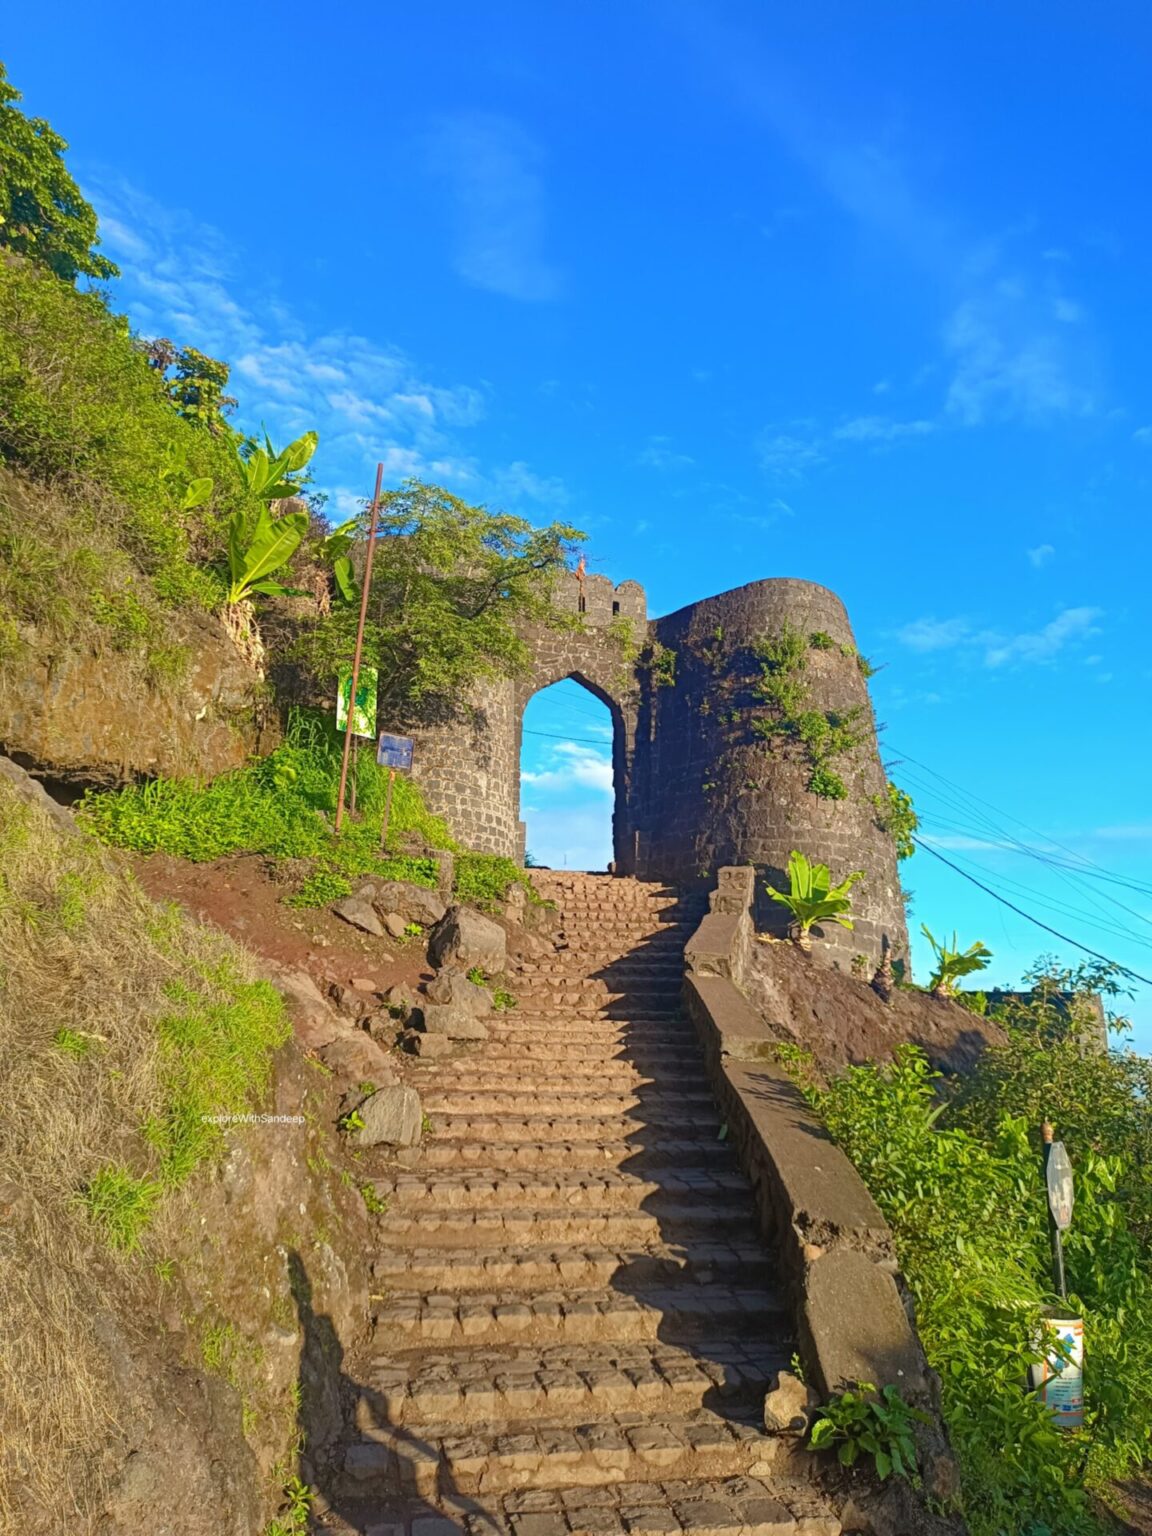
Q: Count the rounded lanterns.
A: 0